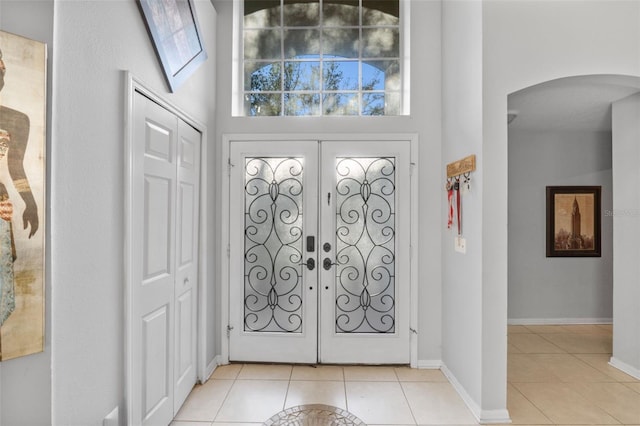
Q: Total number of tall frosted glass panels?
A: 2